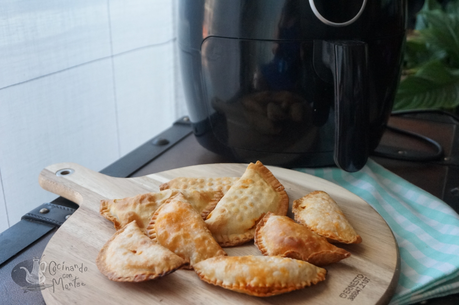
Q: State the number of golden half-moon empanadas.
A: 8